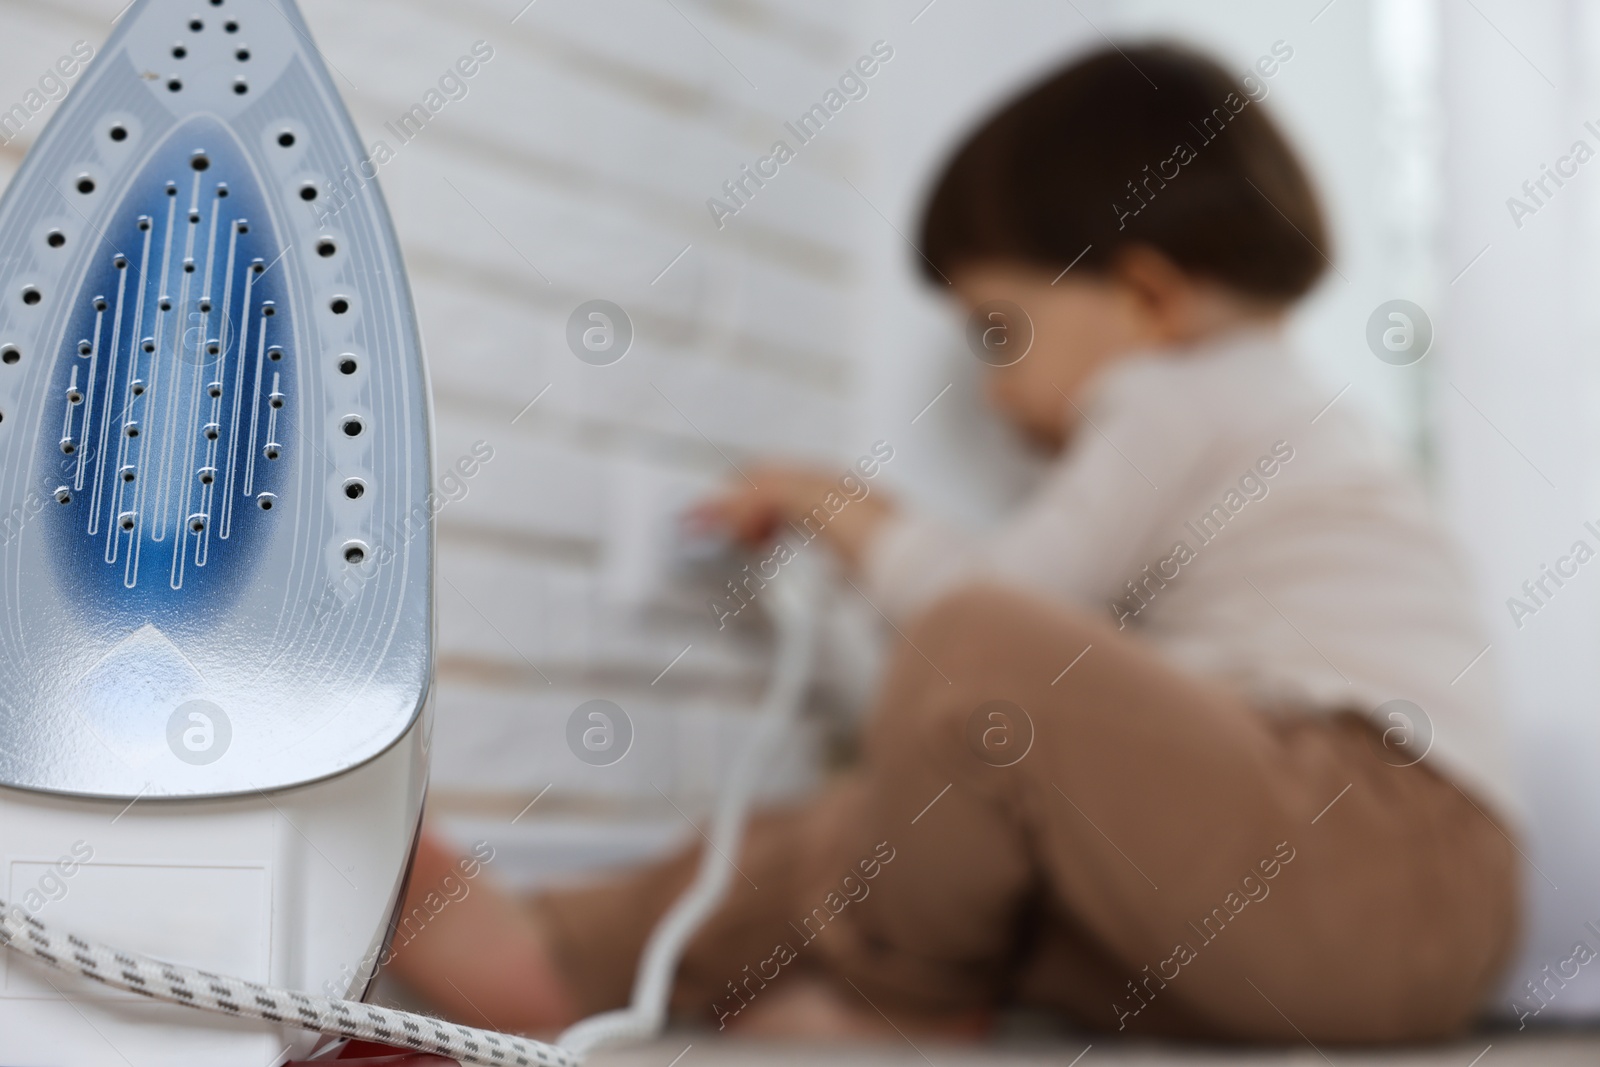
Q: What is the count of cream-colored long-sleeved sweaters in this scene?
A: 1